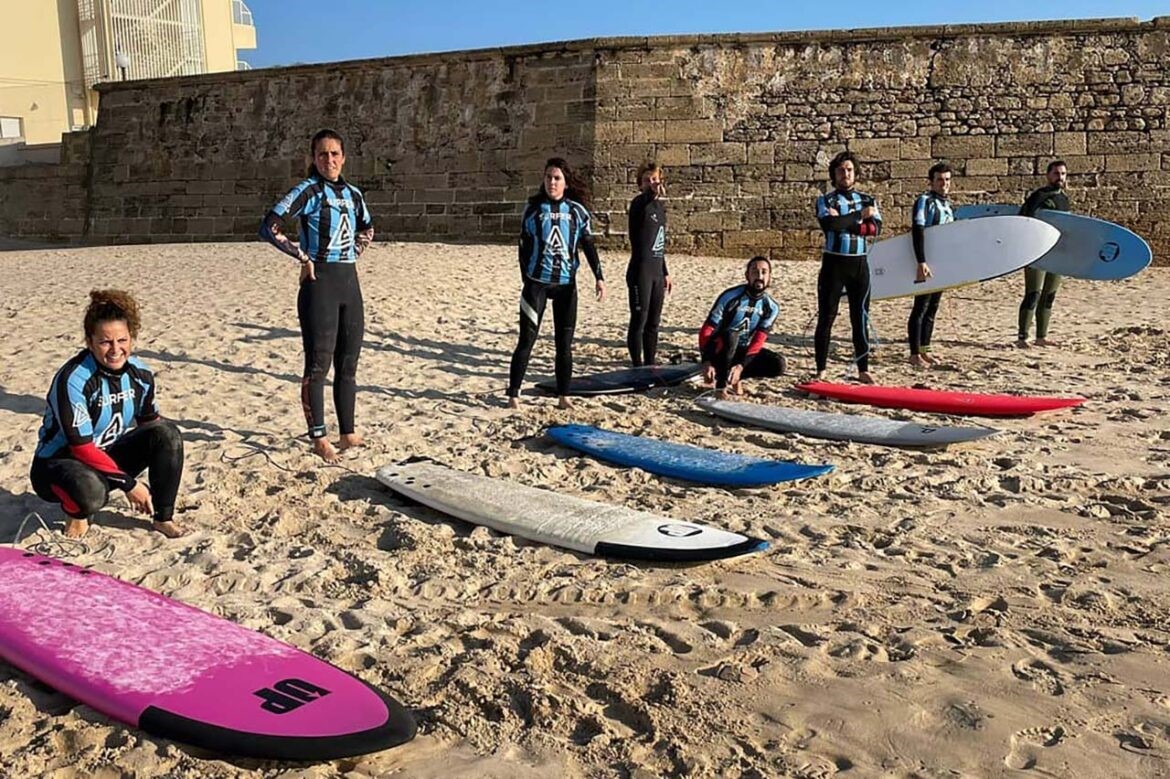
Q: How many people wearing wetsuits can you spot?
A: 8